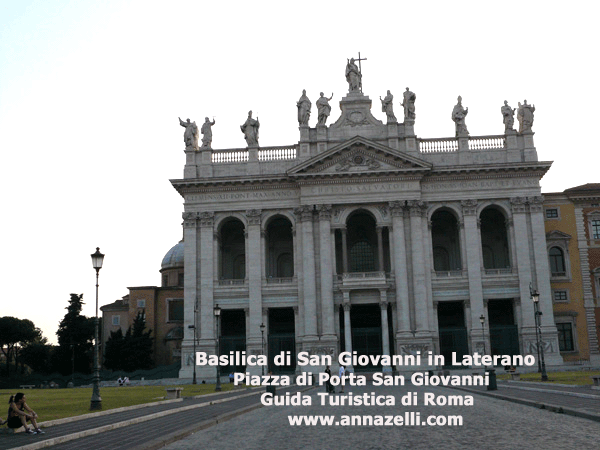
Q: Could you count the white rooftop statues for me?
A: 11